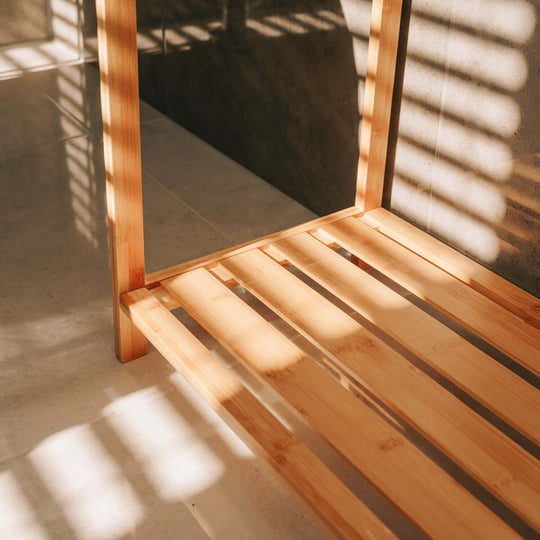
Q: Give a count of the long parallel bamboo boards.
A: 6